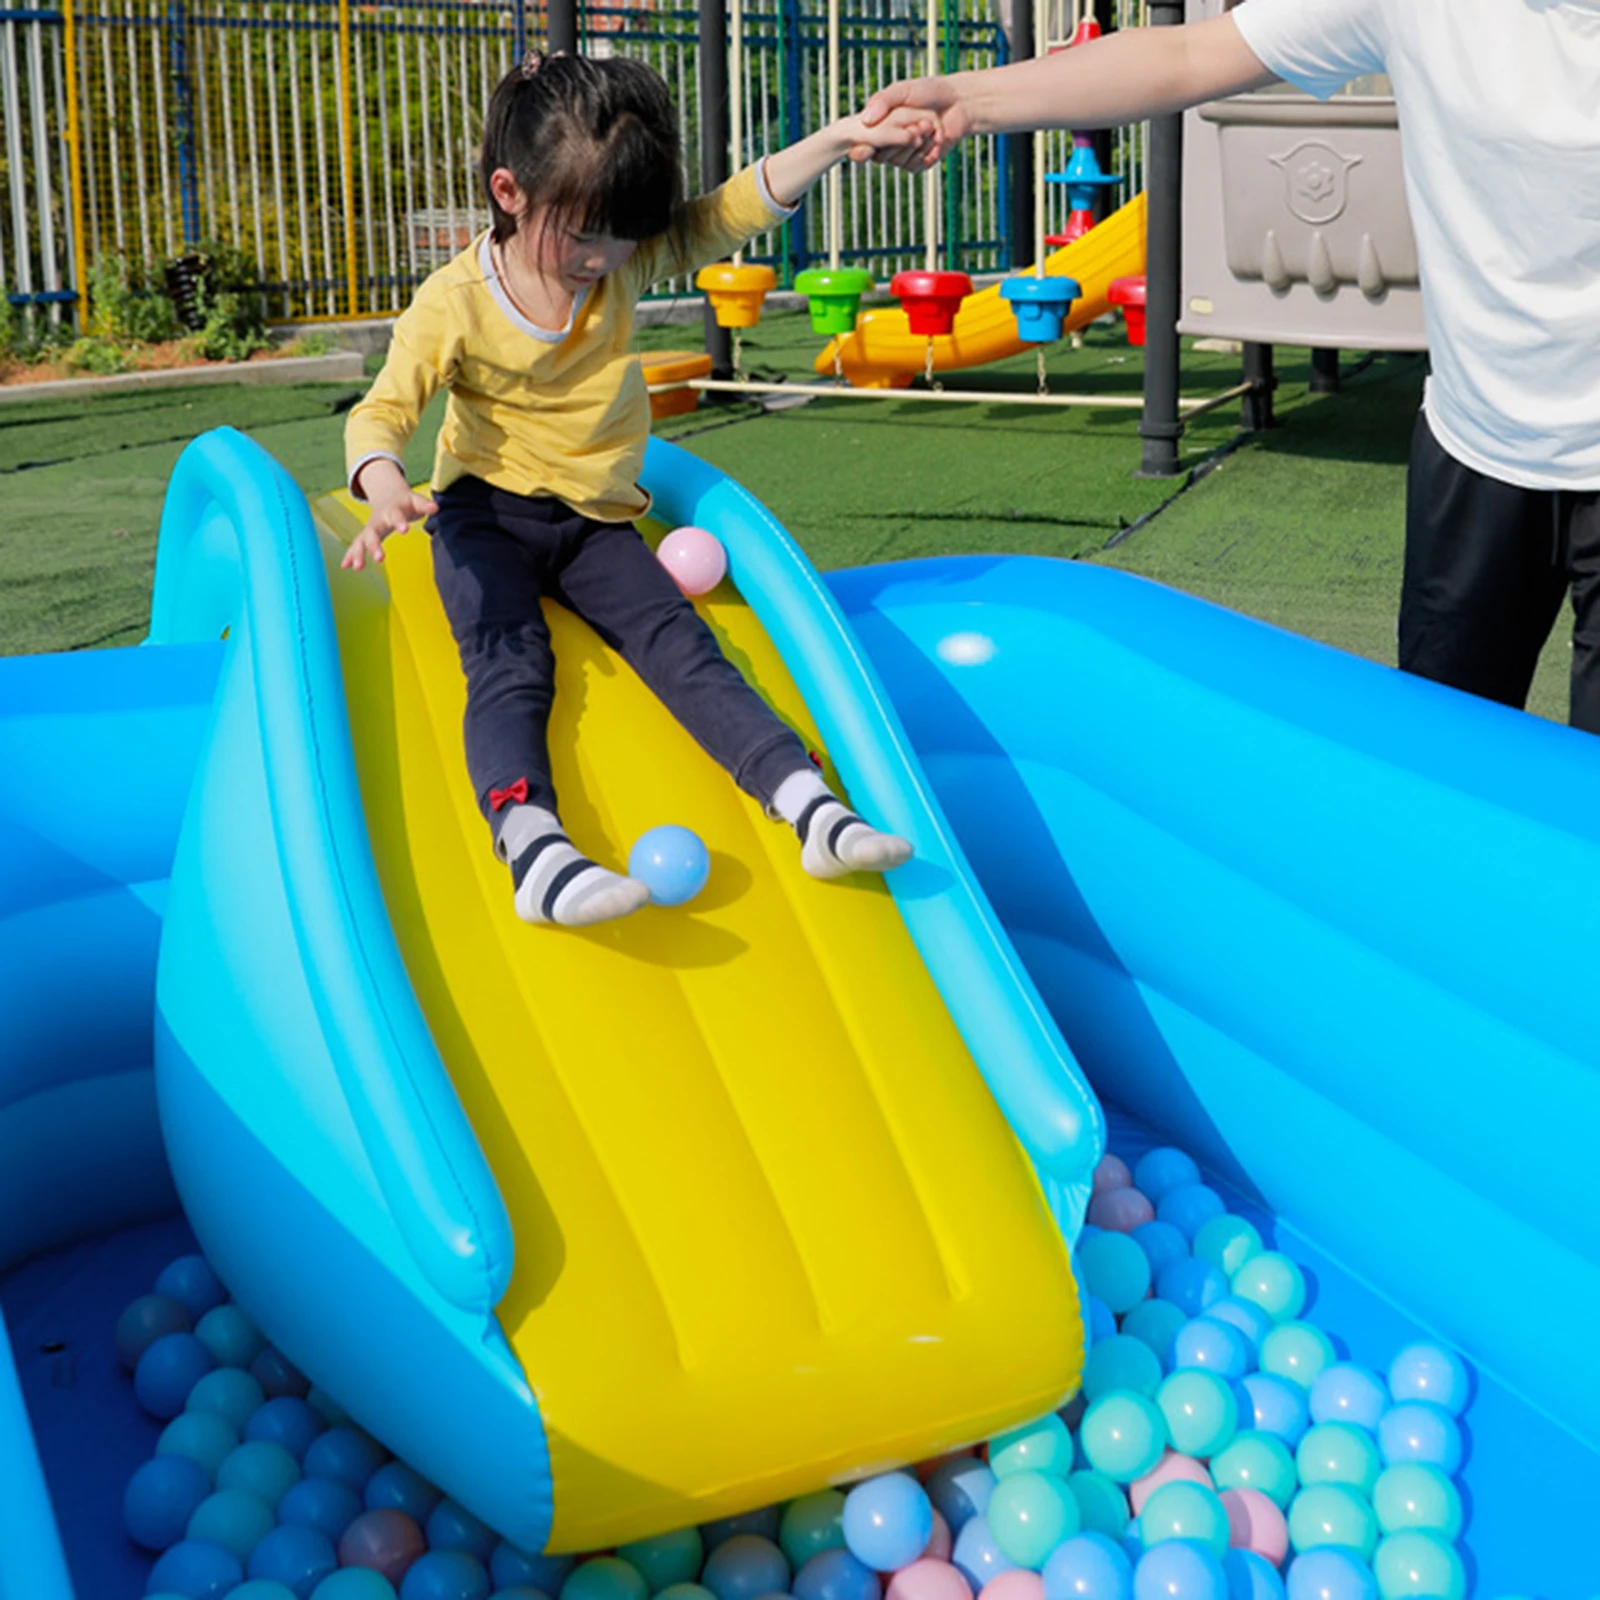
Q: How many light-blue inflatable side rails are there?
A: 2